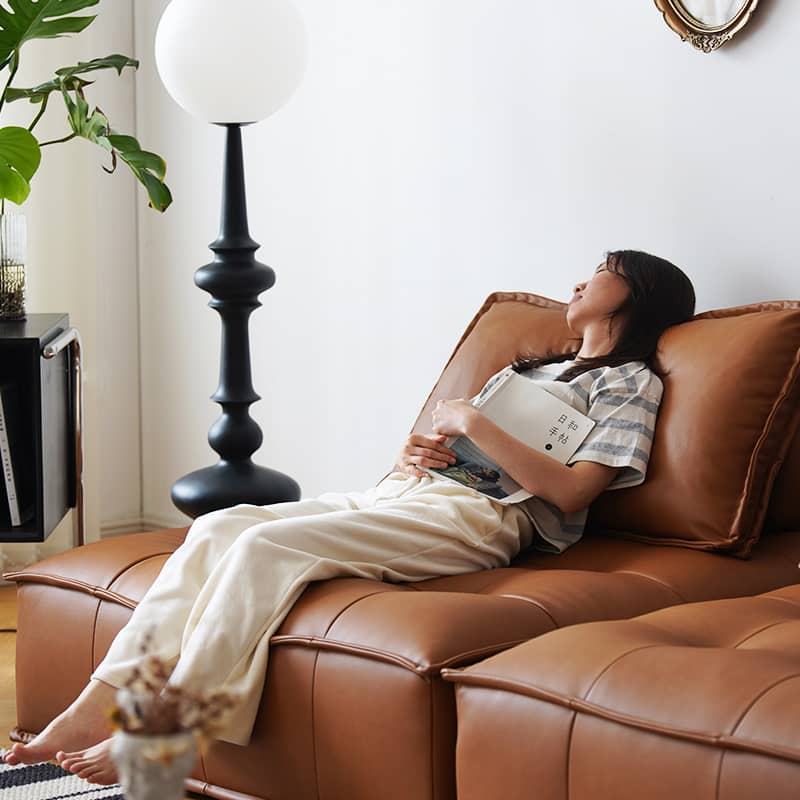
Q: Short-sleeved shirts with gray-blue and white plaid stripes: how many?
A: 1